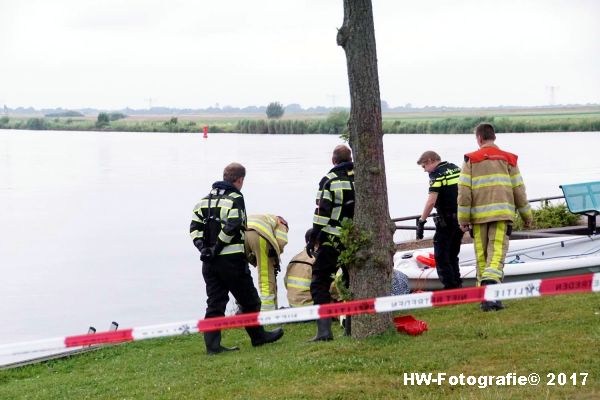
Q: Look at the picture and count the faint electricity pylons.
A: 3